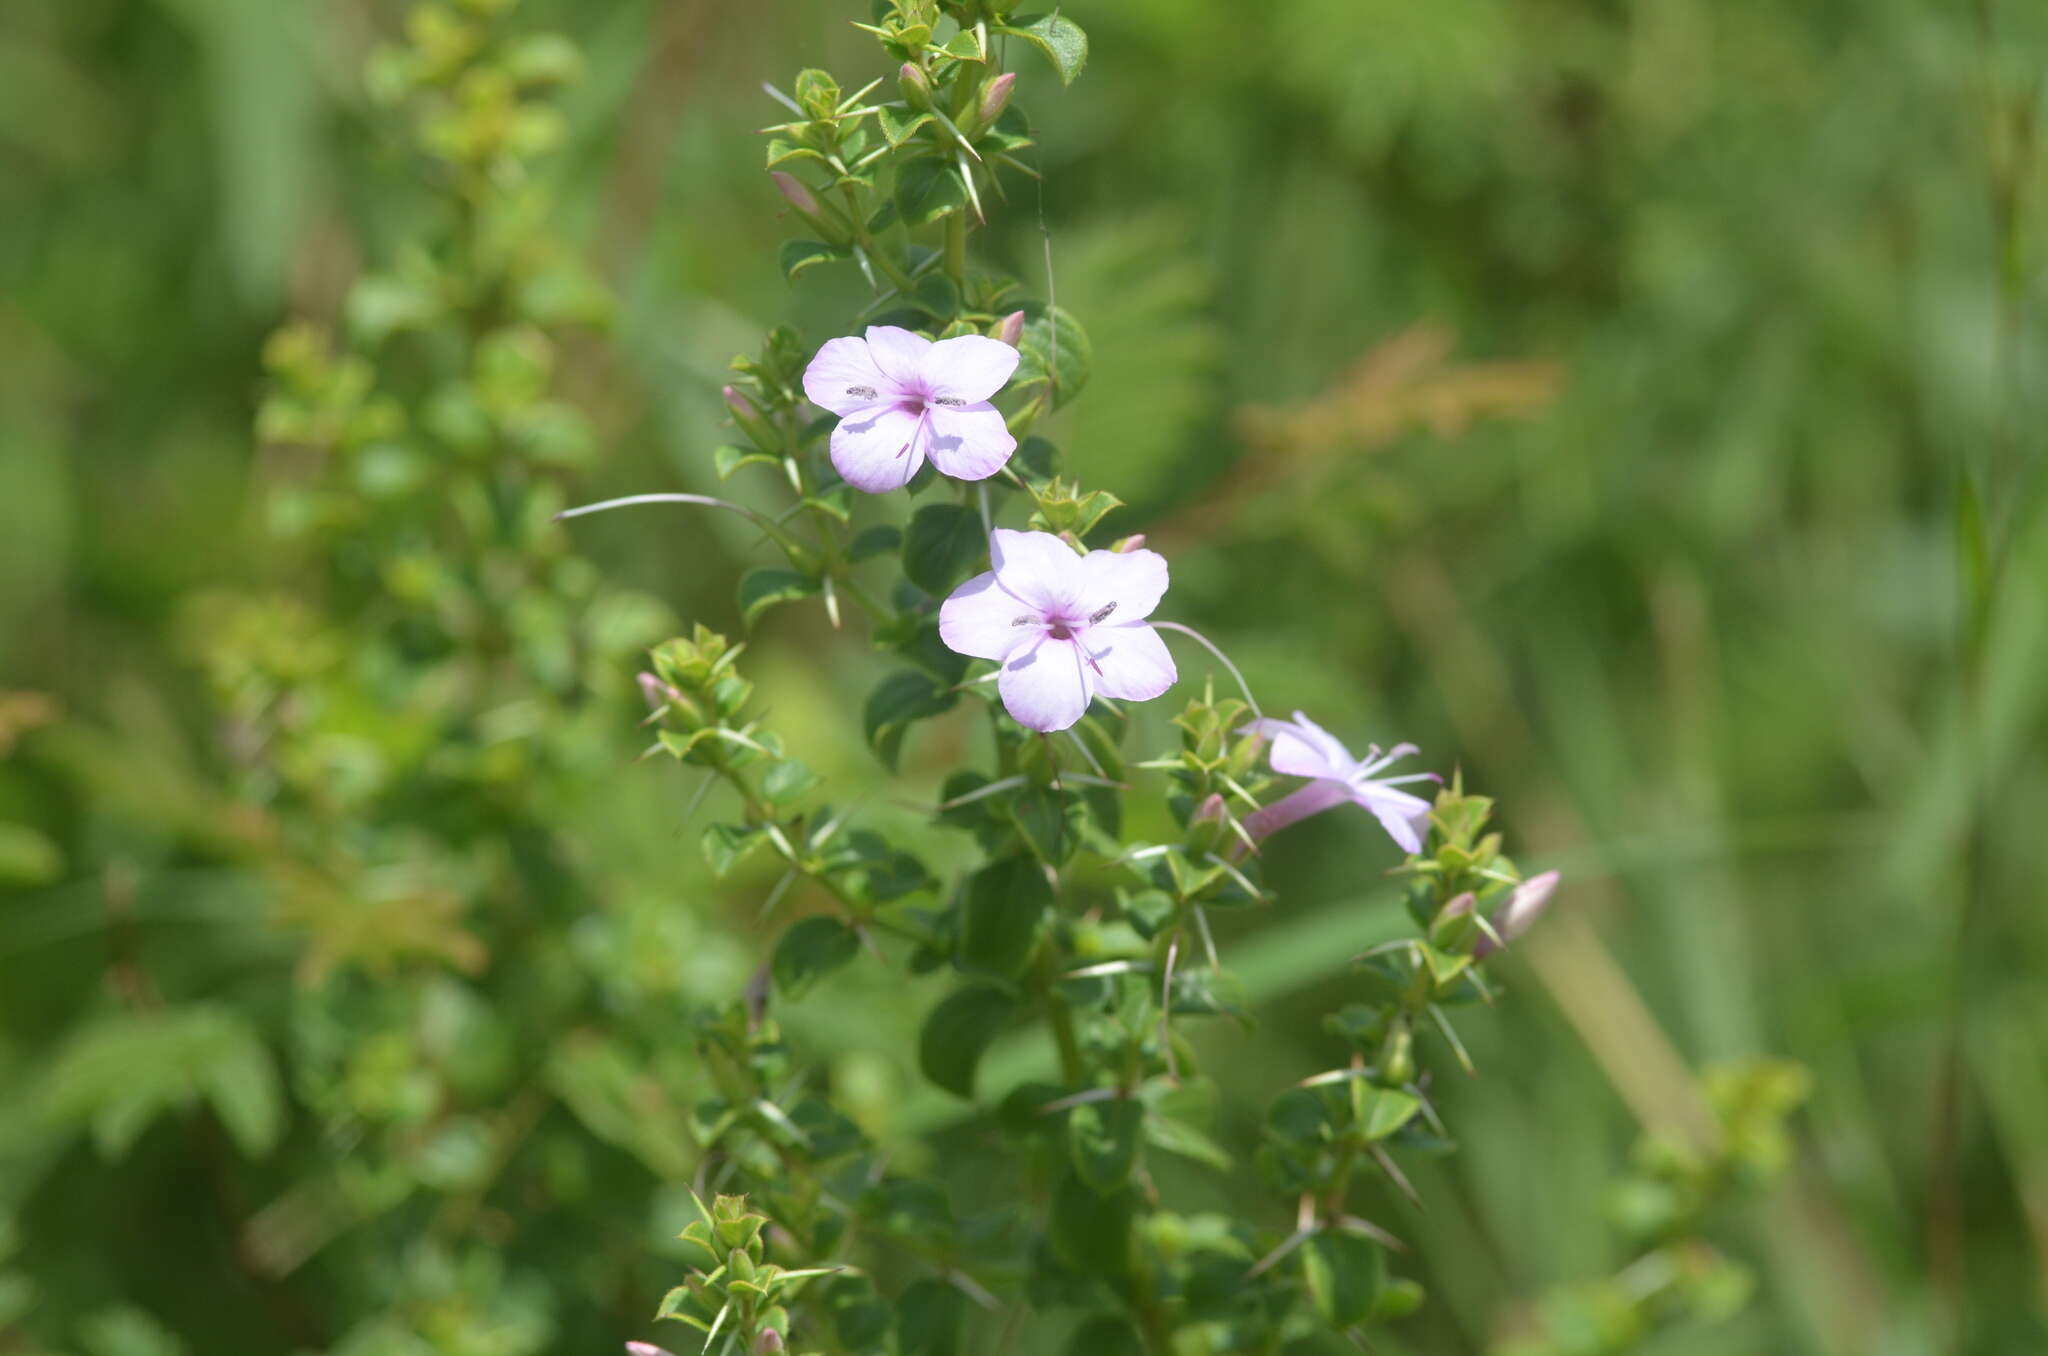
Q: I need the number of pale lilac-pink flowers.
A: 3